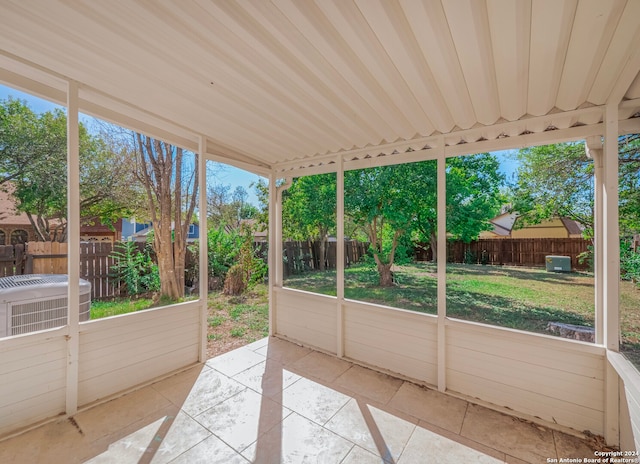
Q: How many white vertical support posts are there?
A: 6